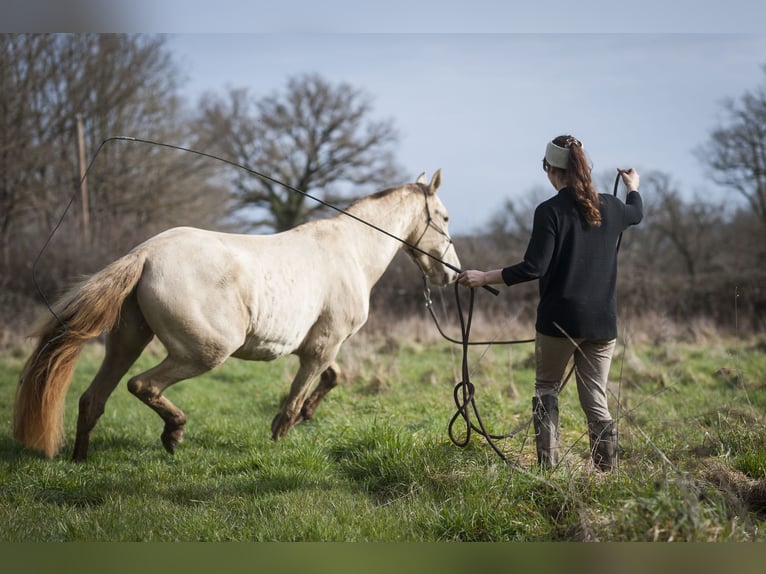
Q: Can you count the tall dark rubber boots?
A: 2